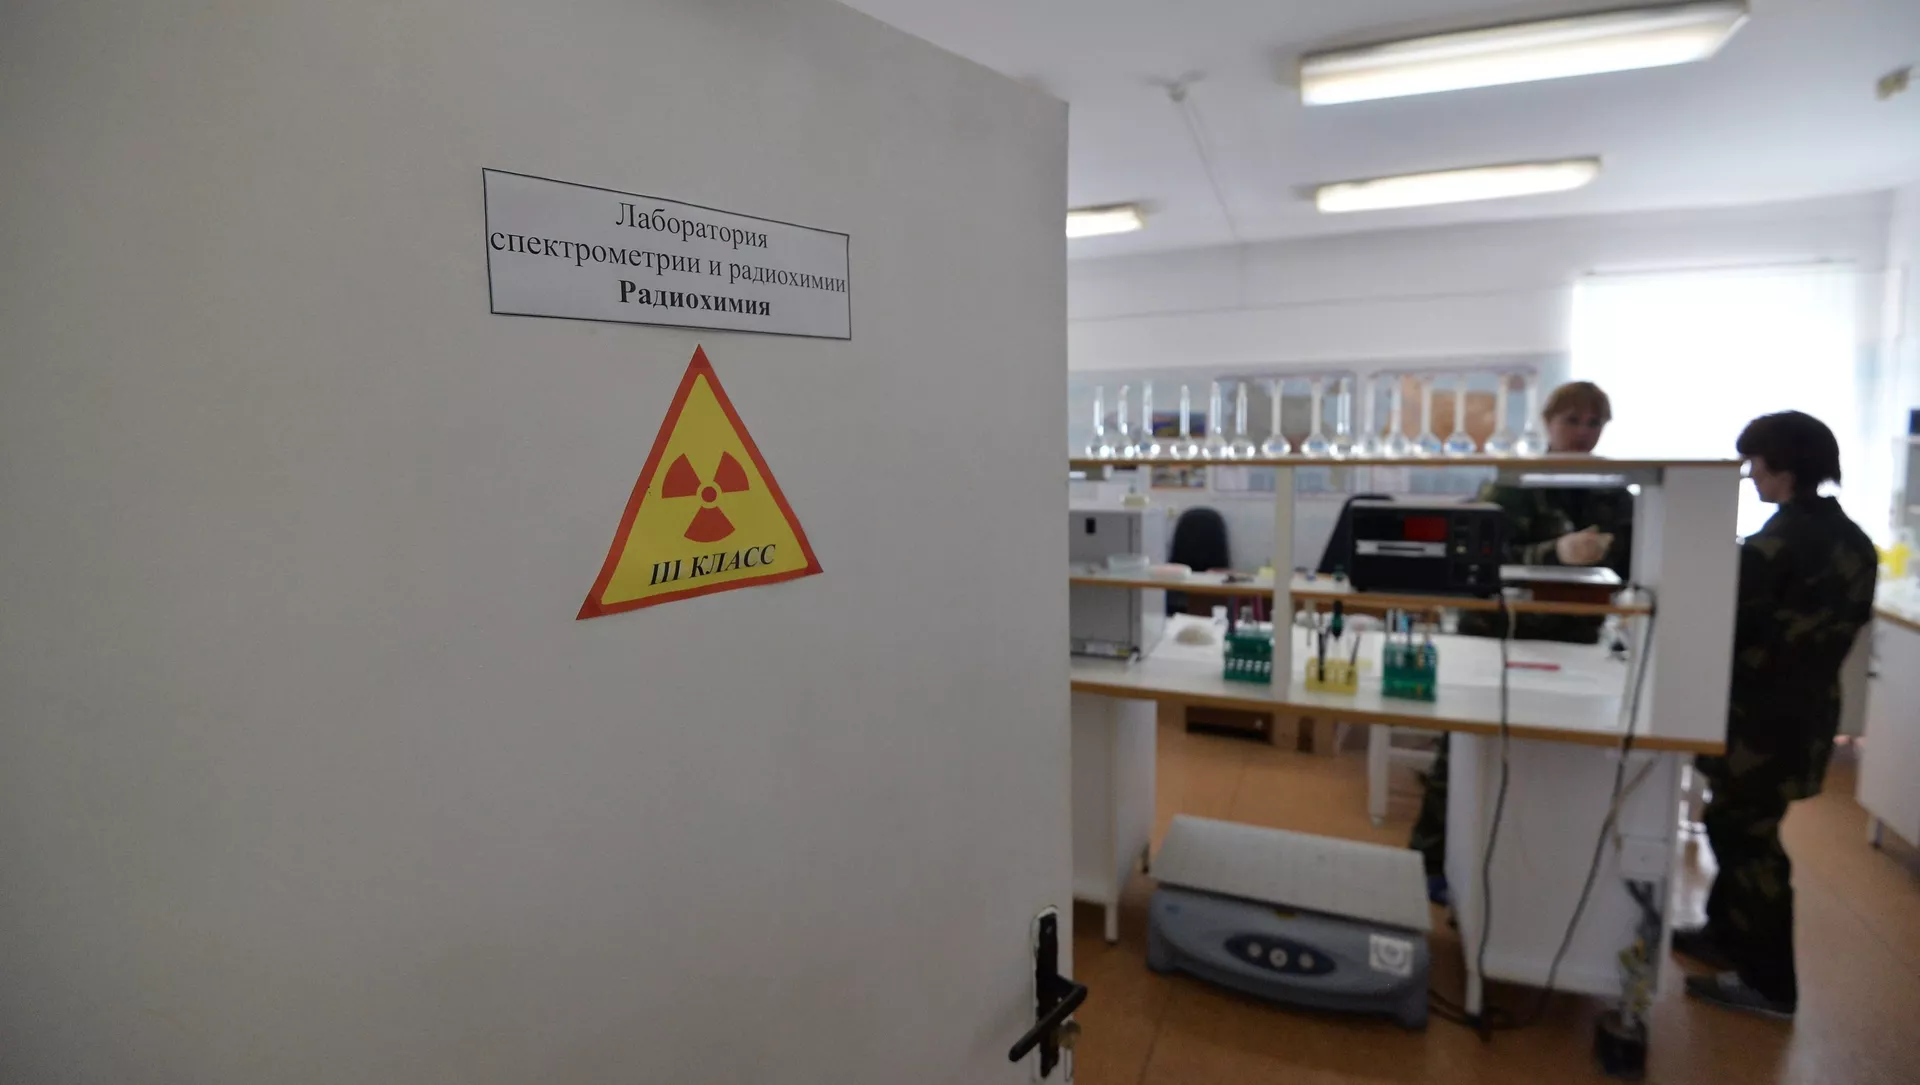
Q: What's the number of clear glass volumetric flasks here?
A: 15